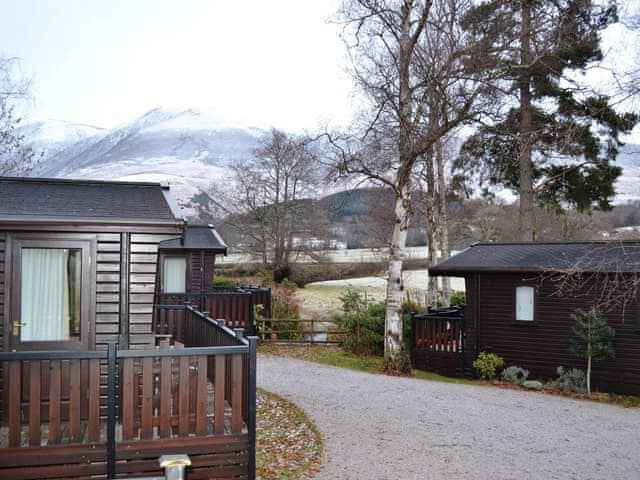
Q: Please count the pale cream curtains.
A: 2